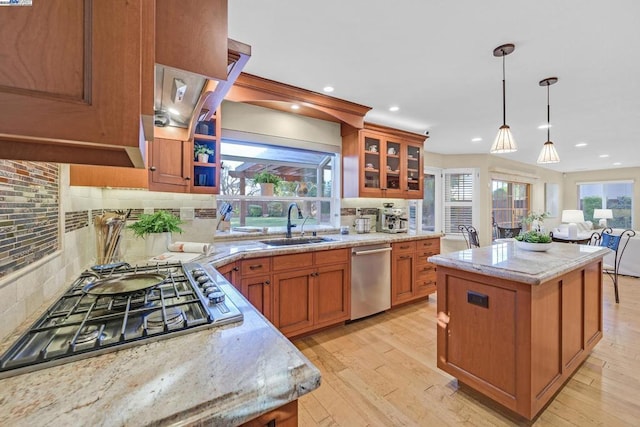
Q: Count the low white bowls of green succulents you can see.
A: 1